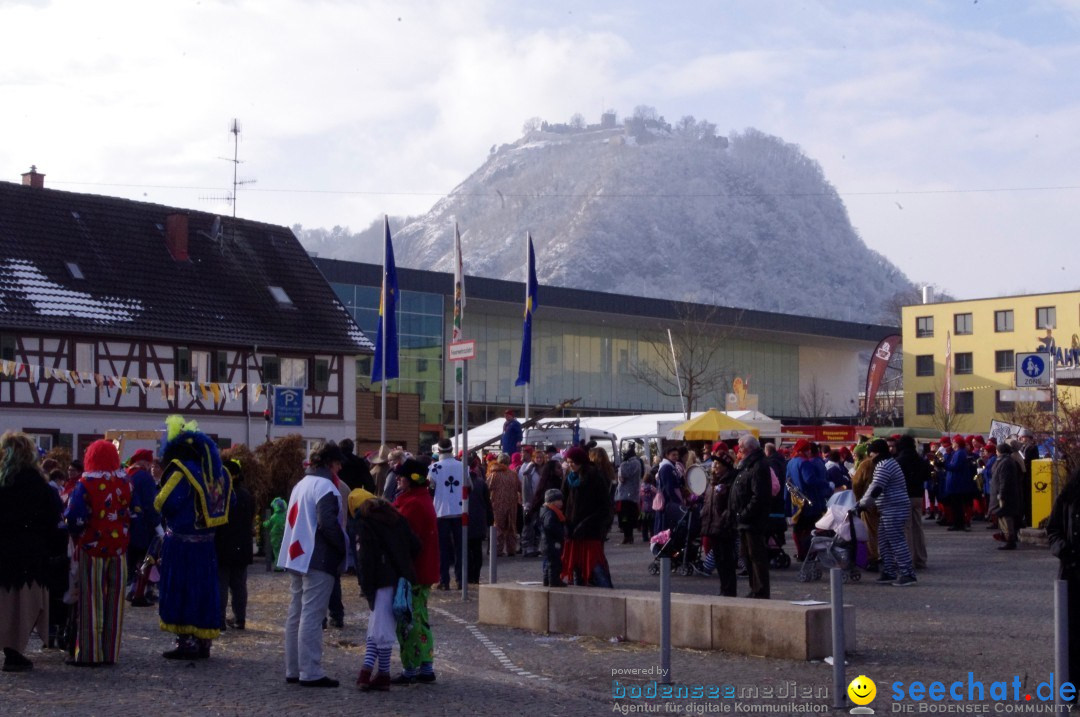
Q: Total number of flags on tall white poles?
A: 3